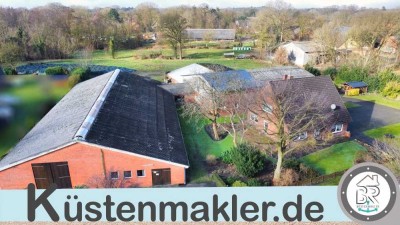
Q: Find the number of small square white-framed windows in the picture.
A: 3